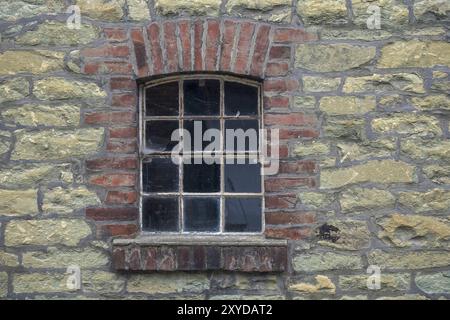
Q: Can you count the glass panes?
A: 12